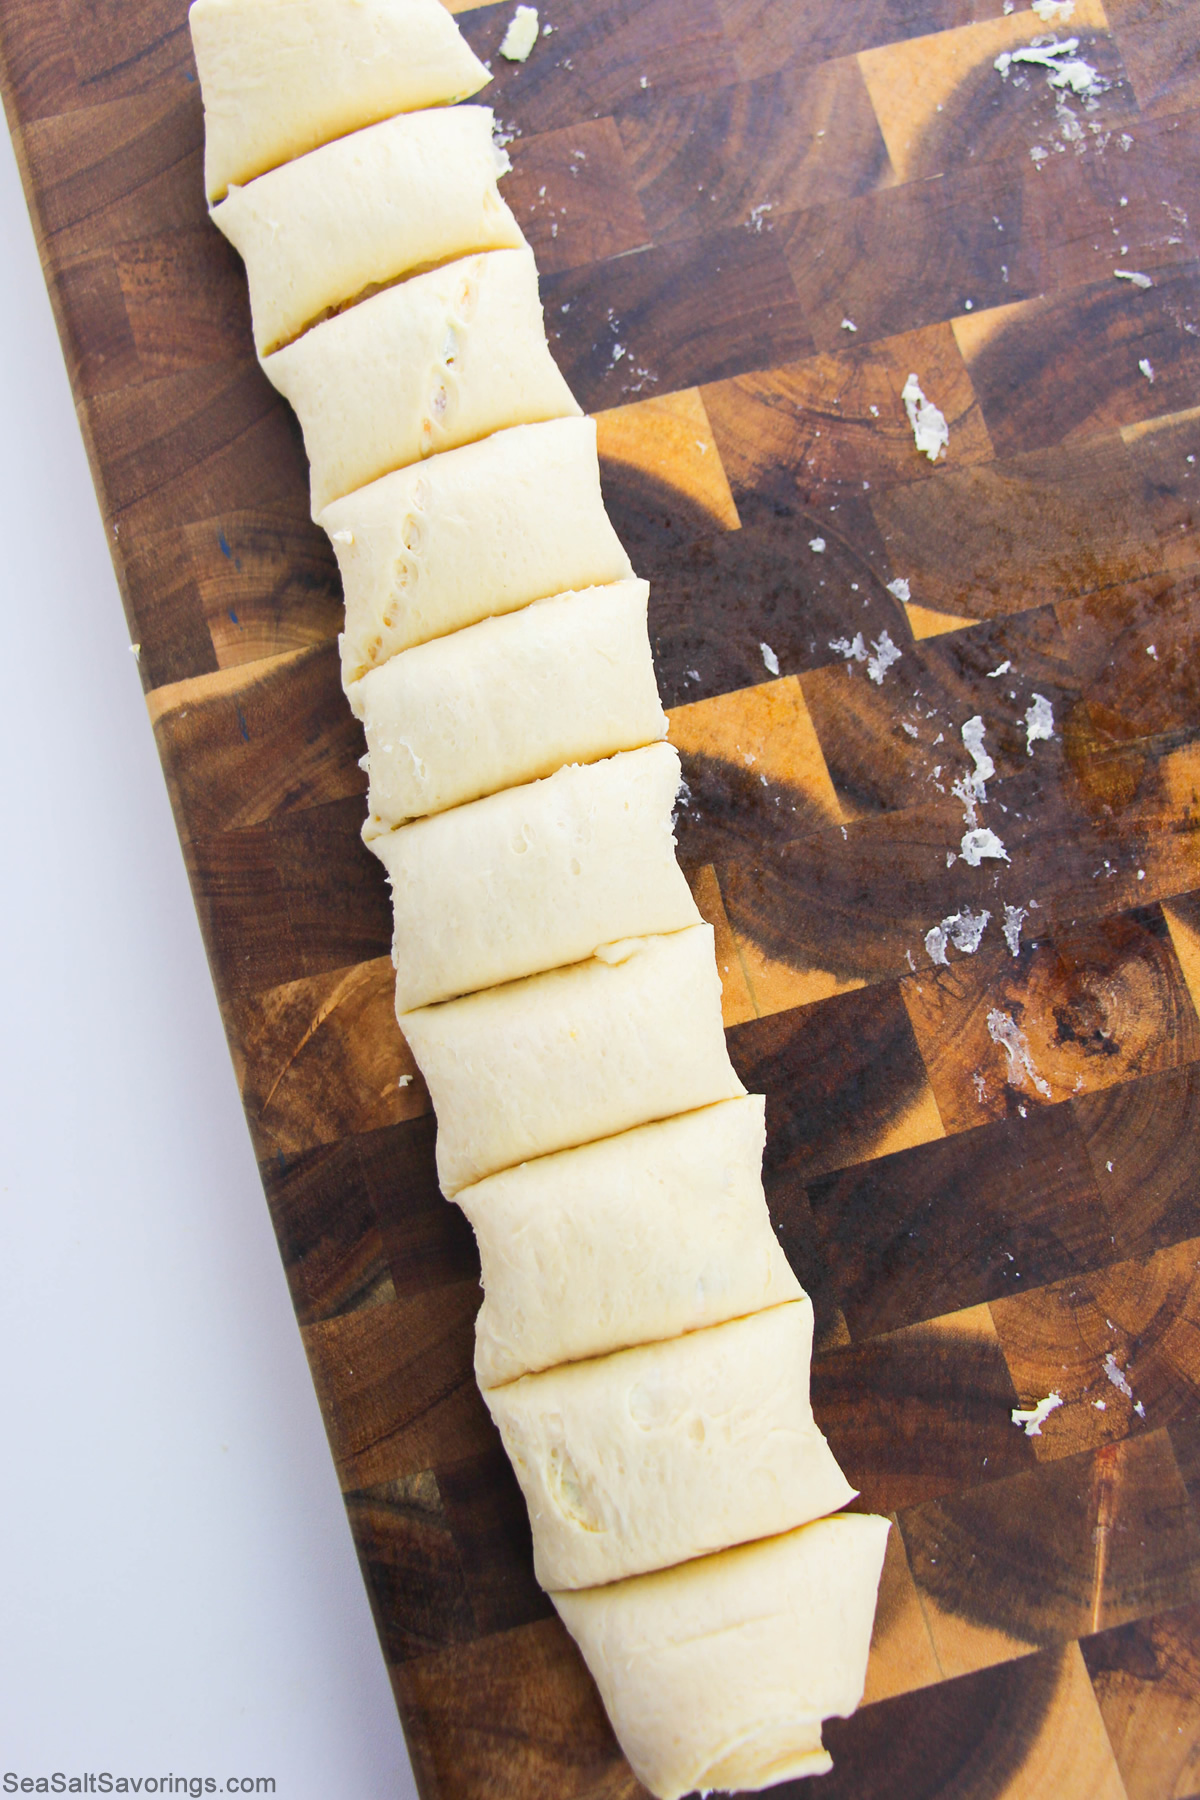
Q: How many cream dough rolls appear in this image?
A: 10